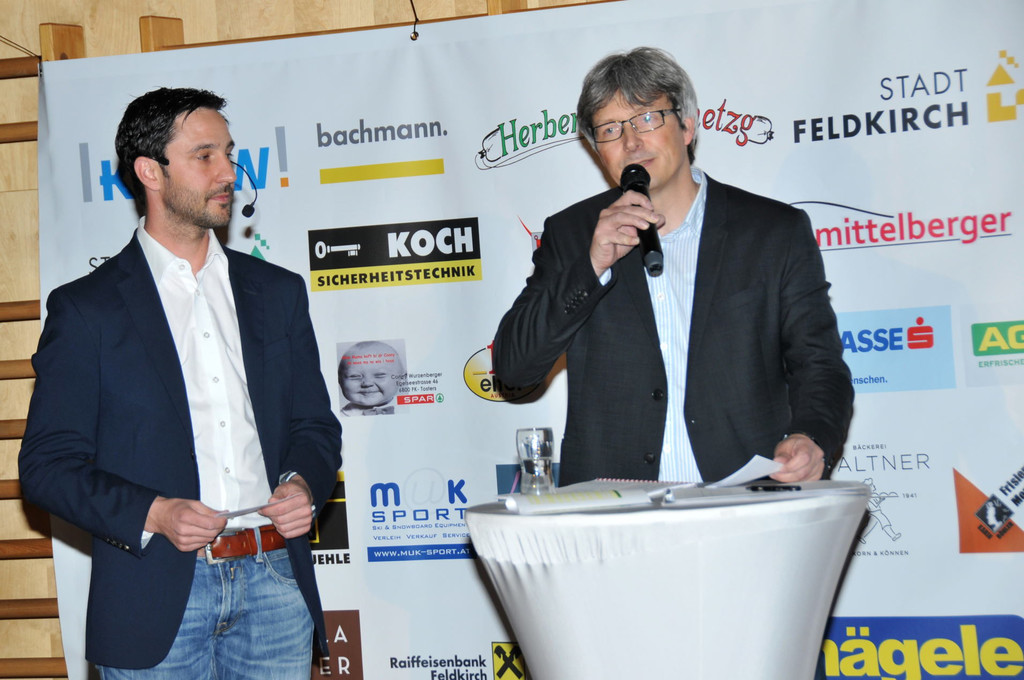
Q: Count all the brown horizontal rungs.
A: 9